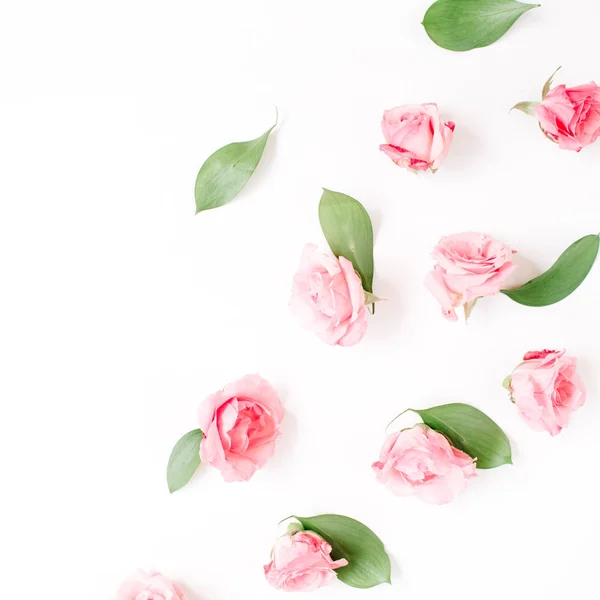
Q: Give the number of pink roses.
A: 9